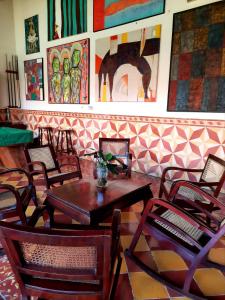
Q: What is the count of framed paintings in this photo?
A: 7